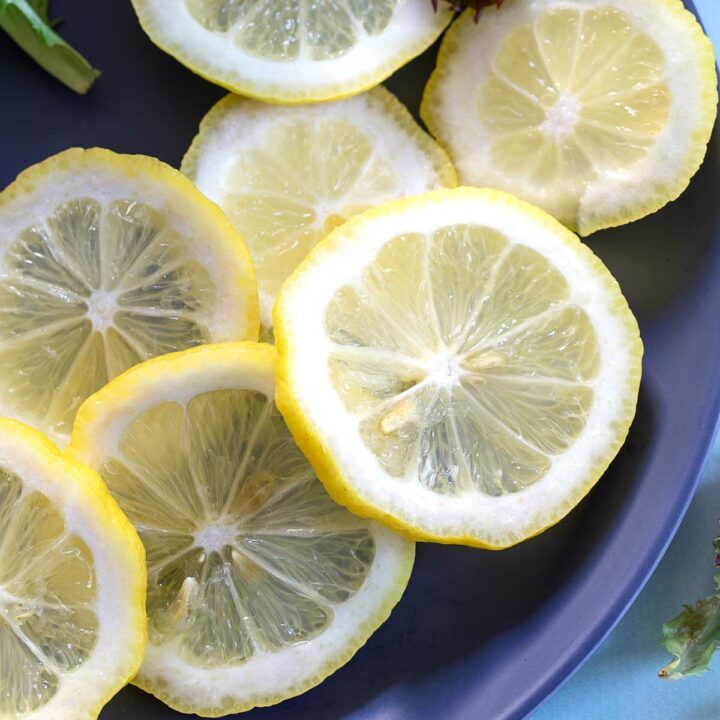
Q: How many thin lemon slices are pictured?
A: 7